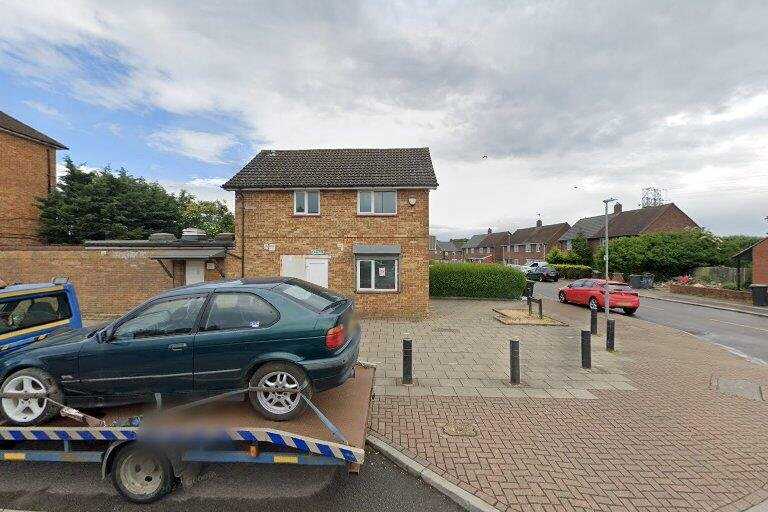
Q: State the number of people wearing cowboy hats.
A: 0